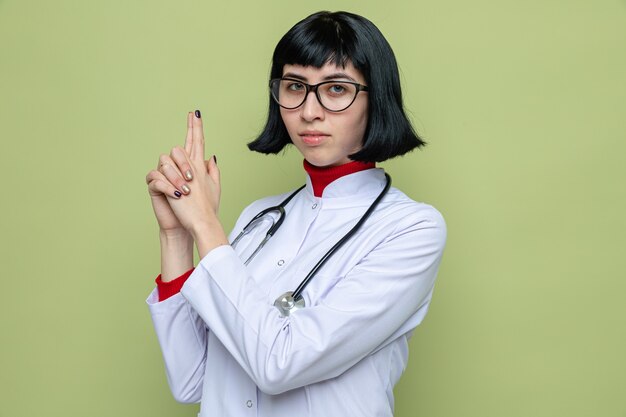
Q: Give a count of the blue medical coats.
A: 0